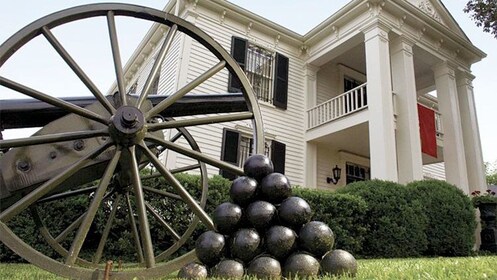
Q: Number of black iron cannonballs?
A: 15